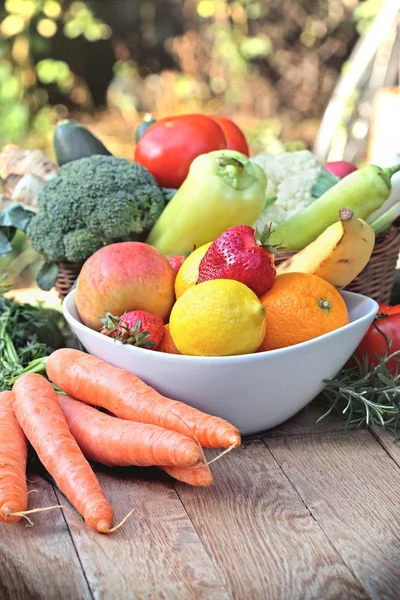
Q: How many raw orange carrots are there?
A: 5